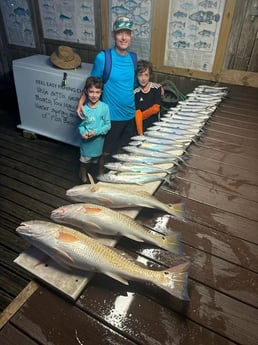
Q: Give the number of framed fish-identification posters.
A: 4